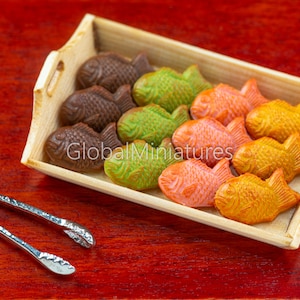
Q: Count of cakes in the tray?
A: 12